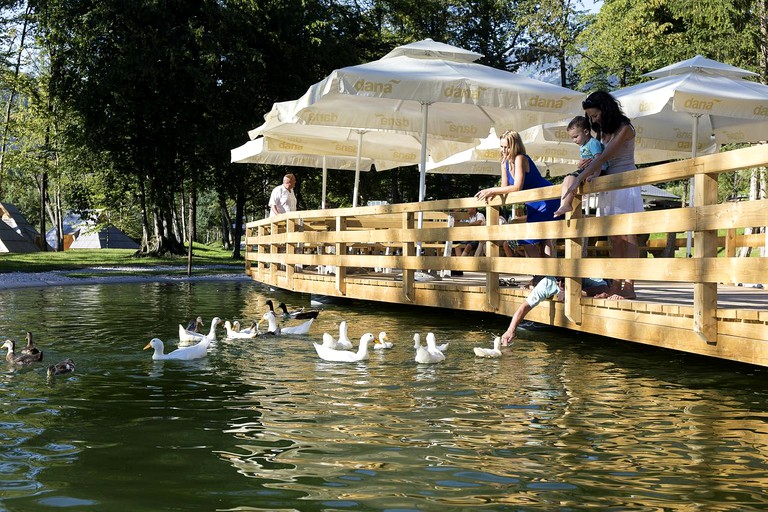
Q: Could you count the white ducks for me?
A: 11